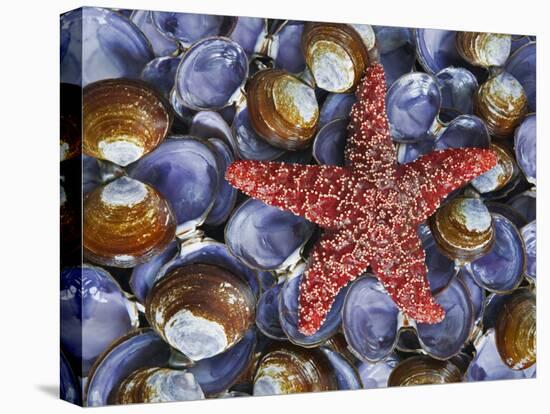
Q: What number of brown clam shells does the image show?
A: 13